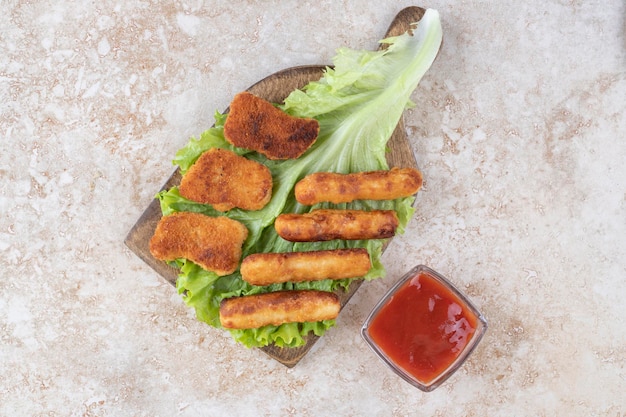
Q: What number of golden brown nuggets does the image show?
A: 3